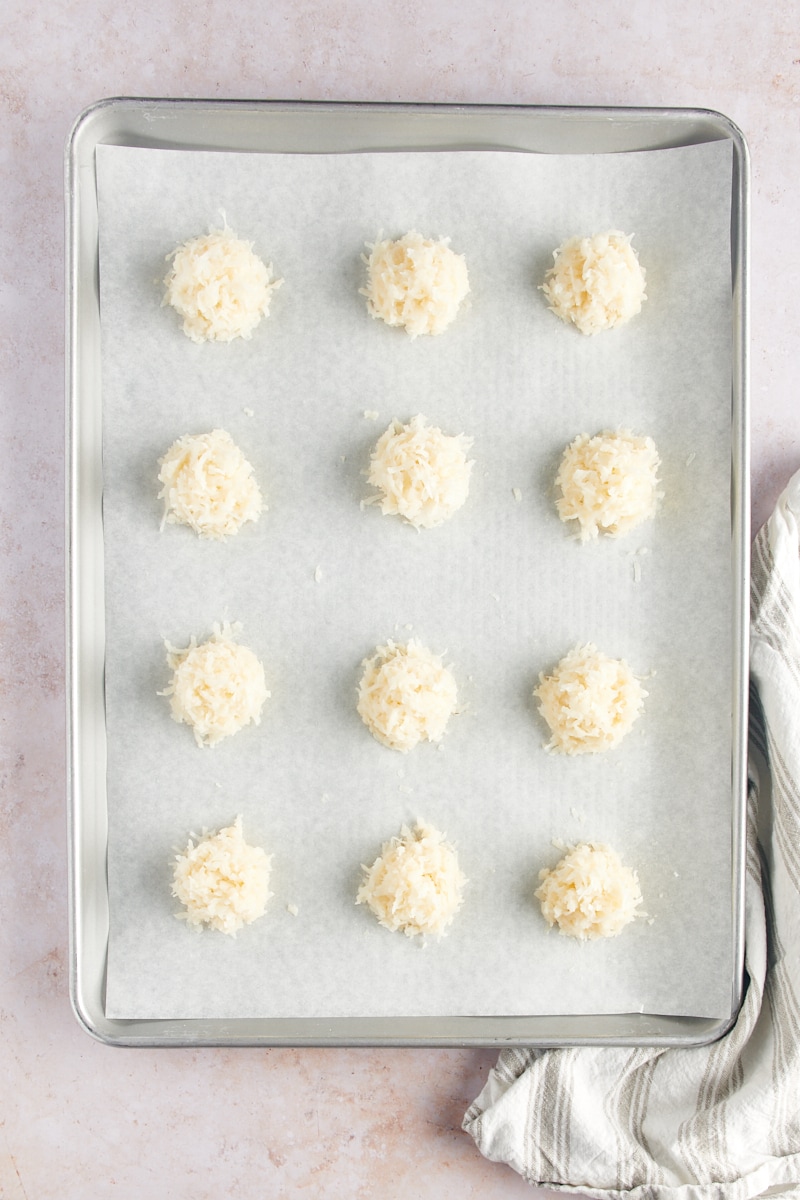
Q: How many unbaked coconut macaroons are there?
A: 12